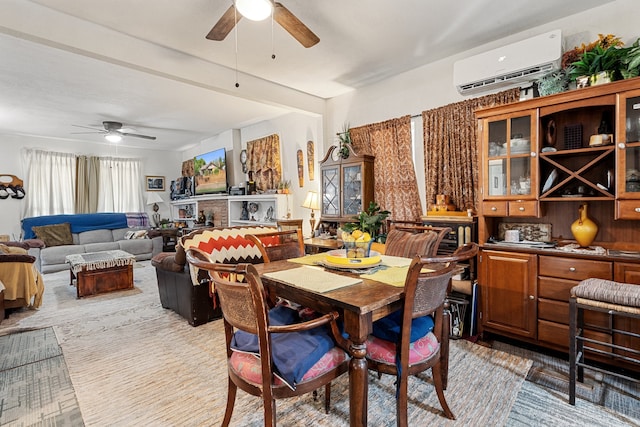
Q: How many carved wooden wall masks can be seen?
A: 2